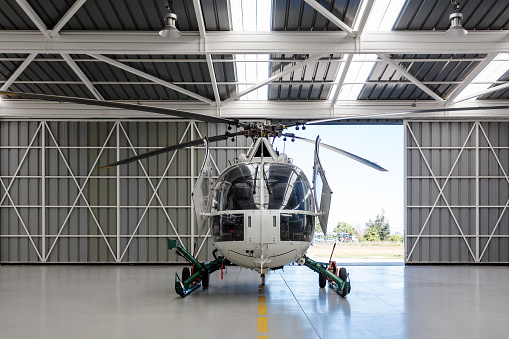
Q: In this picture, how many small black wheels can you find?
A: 4